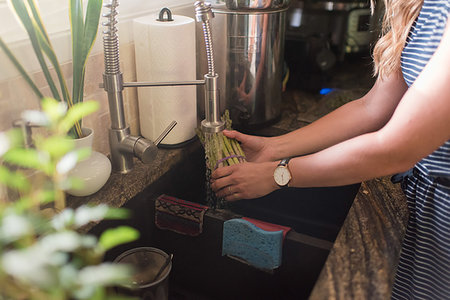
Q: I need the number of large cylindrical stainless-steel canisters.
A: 1